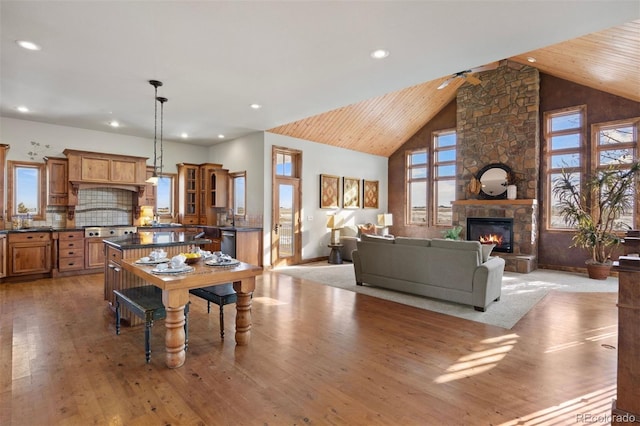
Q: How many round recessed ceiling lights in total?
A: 8